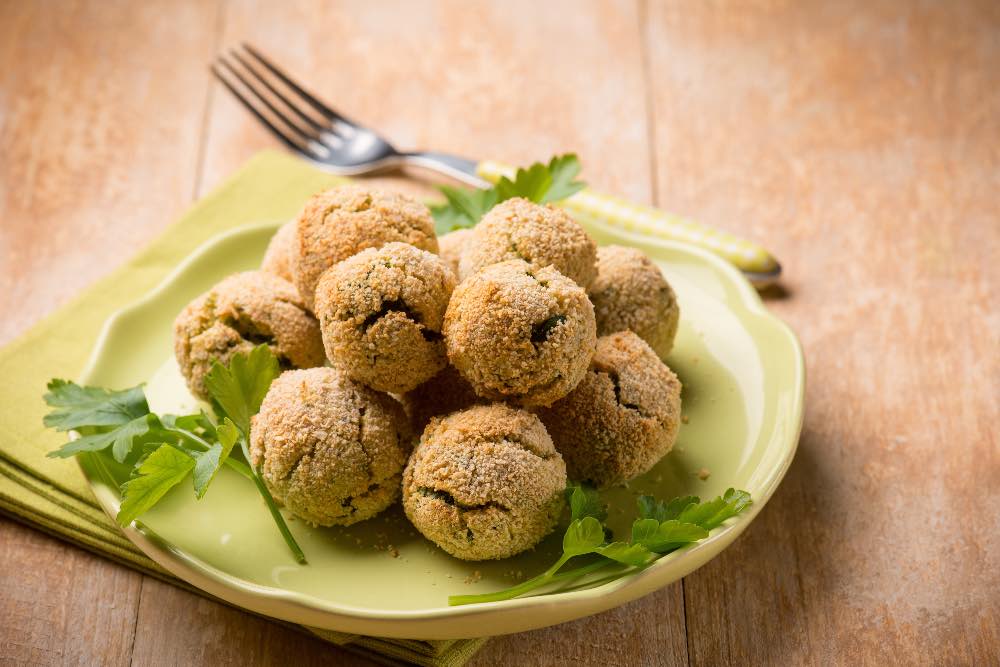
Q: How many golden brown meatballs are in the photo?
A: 12